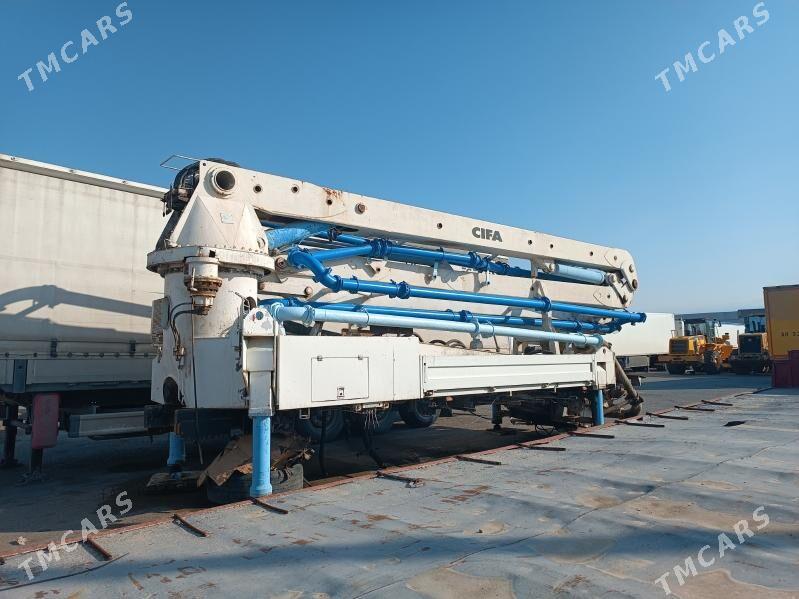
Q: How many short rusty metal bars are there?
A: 11